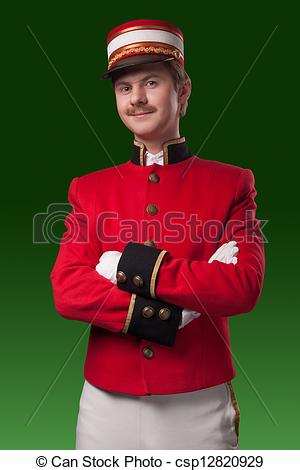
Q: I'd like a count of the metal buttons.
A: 8